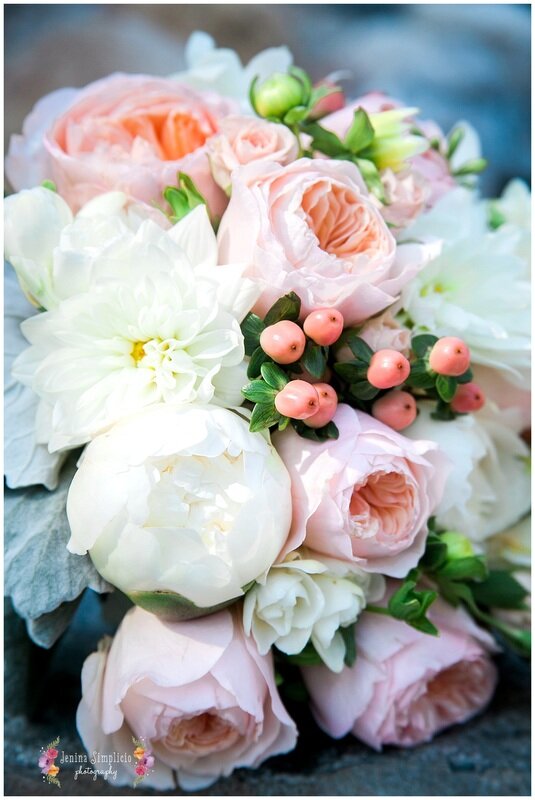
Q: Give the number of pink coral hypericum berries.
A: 8